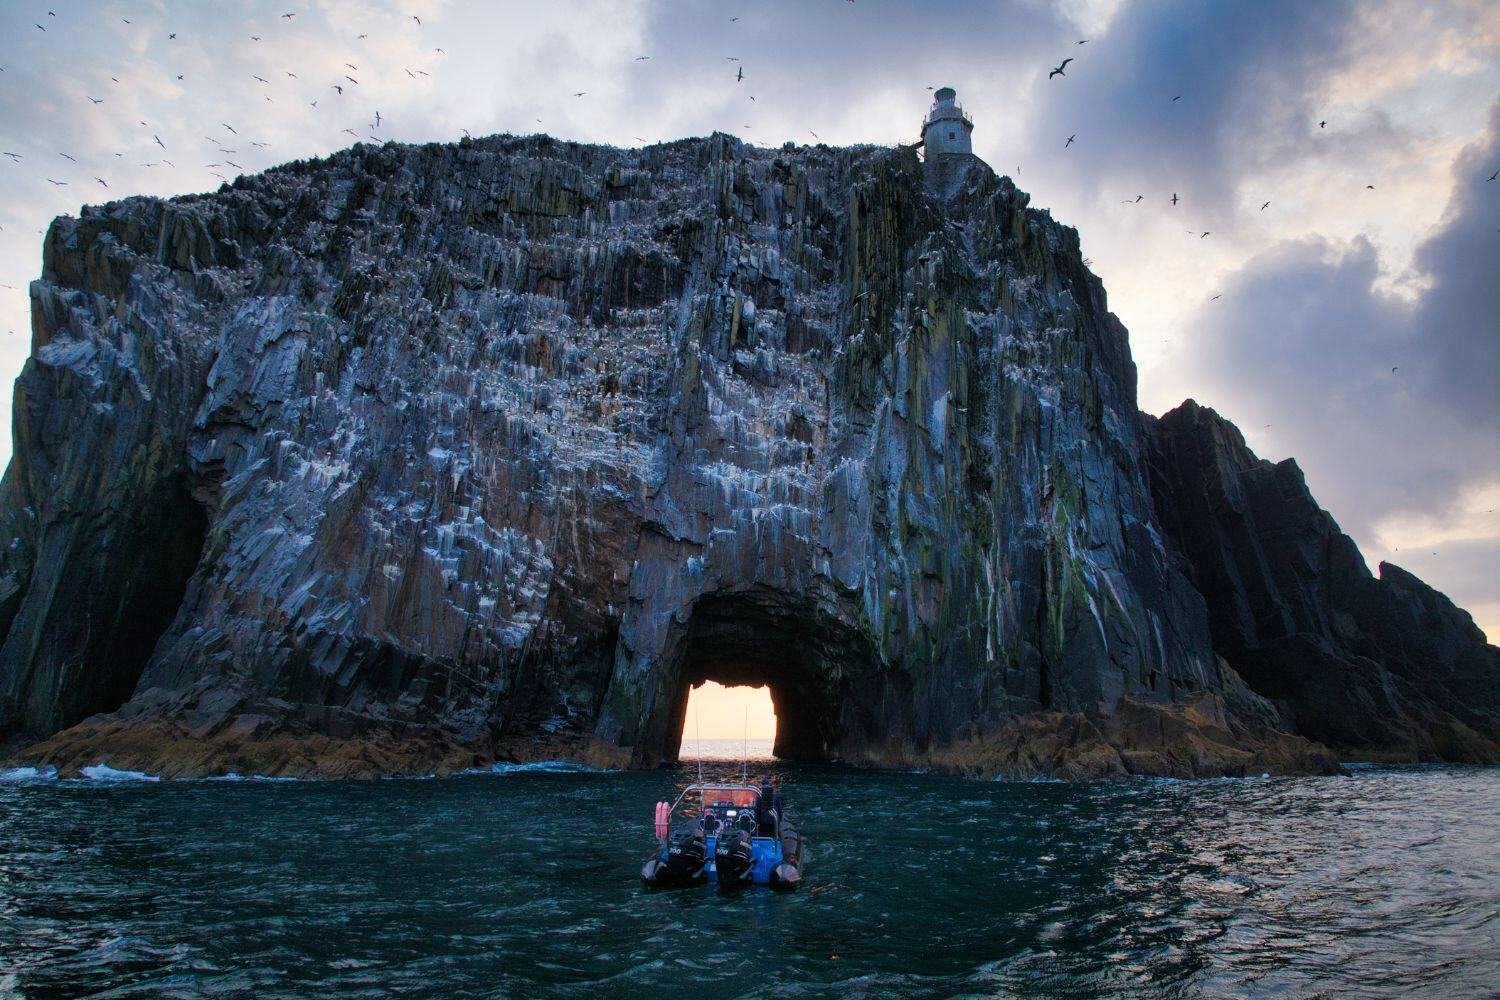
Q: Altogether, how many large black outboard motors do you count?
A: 2